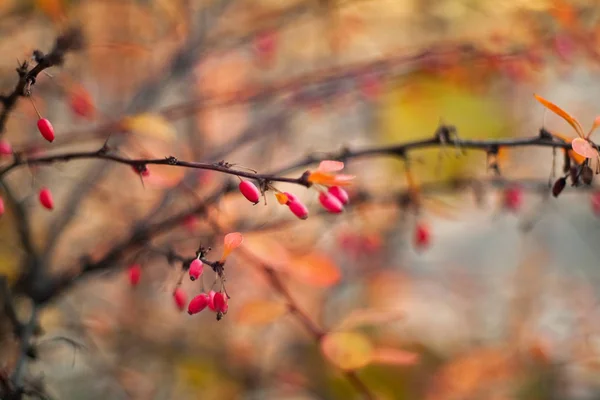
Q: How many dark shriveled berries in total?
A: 3